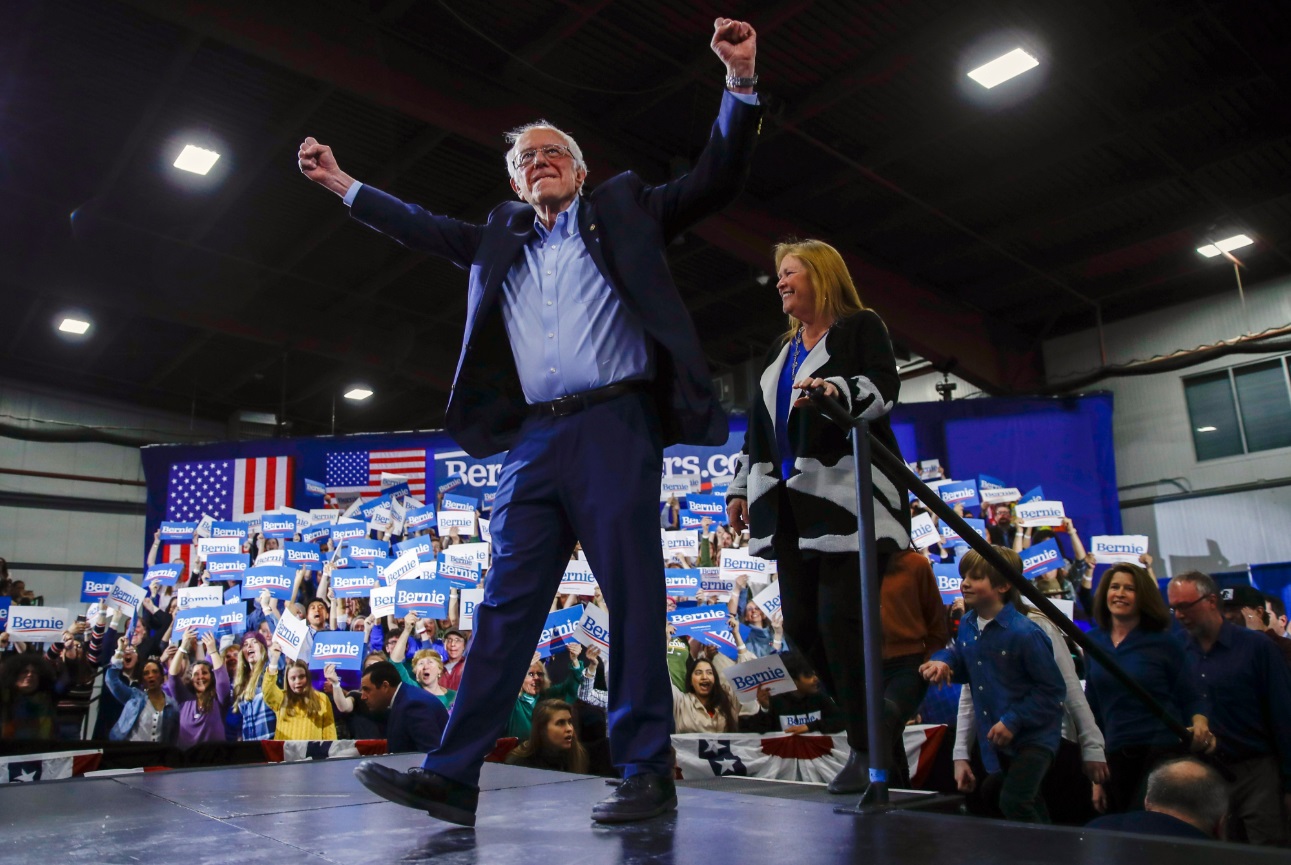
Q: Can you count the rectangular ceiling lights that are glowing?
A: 5